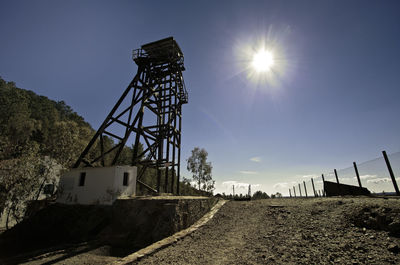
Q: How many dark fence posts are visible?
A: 9